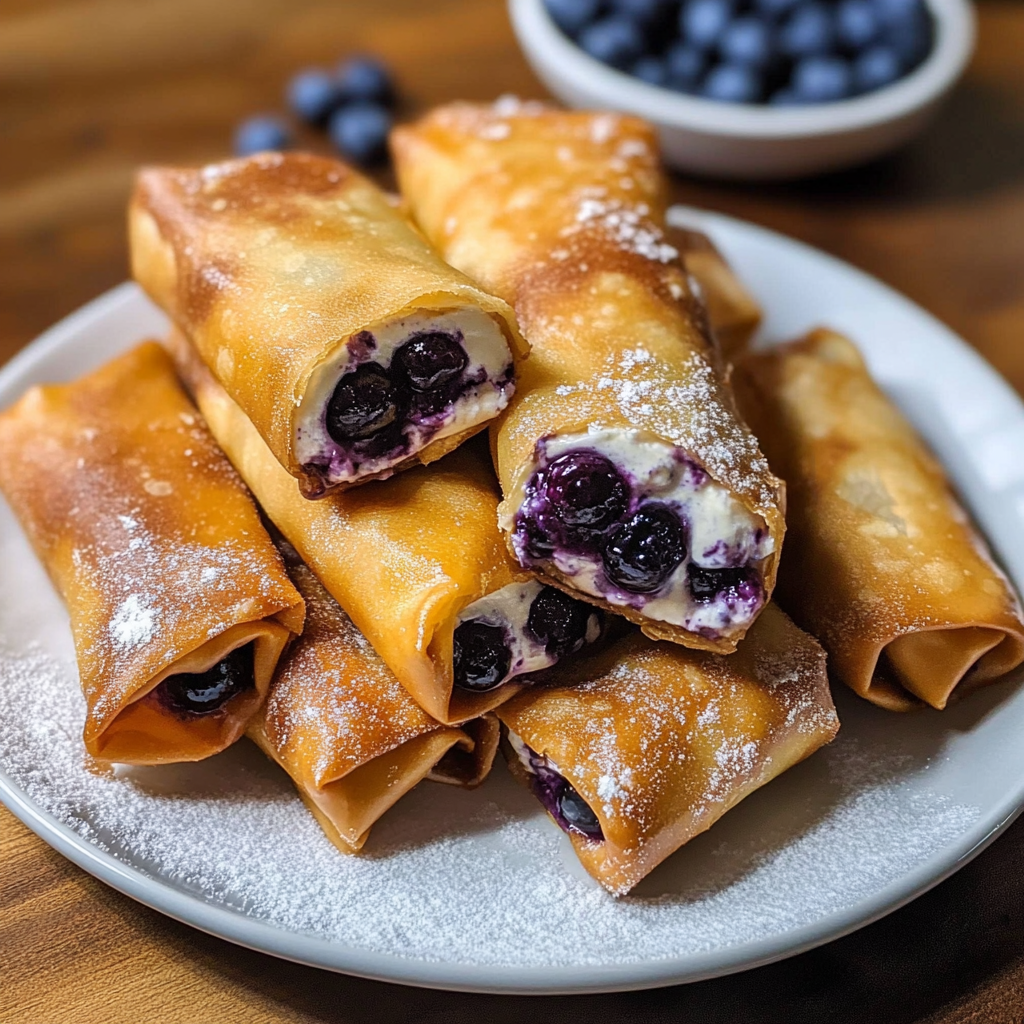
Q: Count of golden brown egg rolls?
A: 8